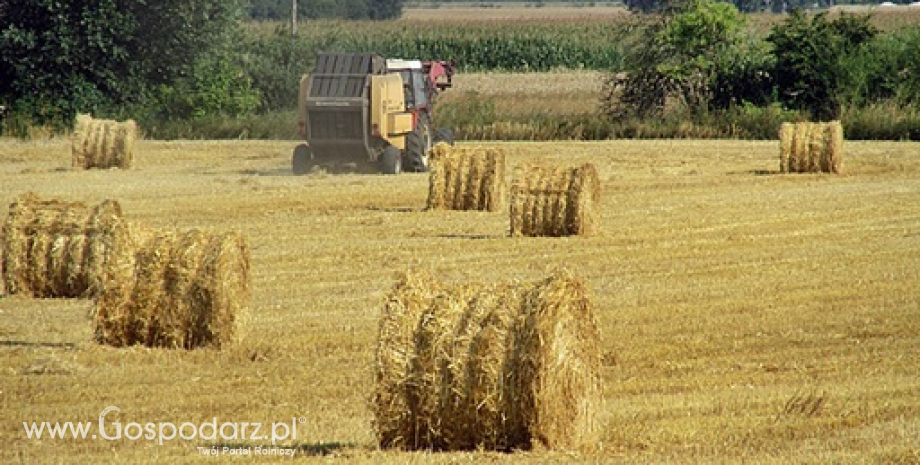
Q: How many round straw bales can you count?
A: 7